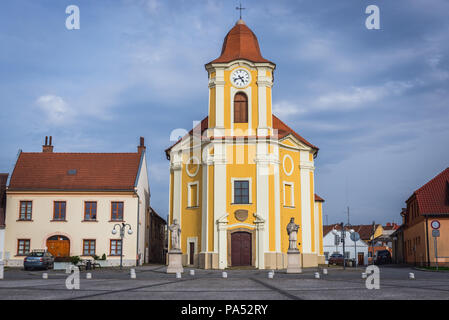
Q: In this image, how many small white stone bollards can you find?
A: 13